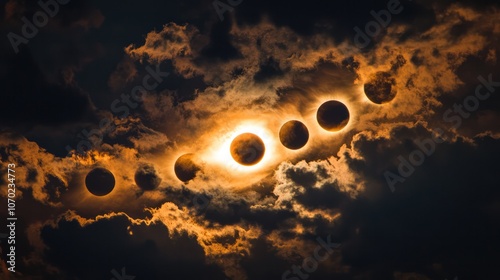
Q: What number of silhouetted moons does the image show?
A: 7